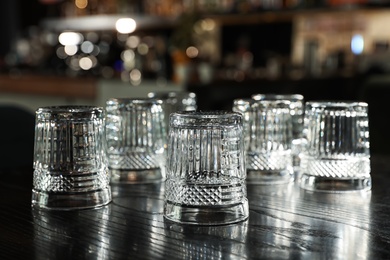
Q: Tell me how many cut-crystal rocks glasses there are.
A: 7